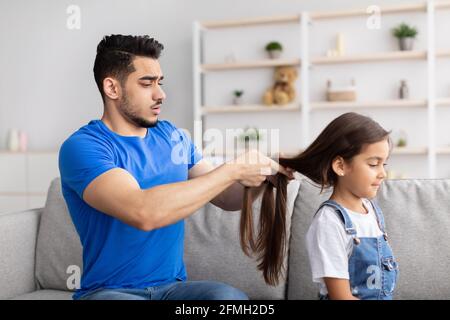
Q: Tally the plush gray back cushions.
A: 2